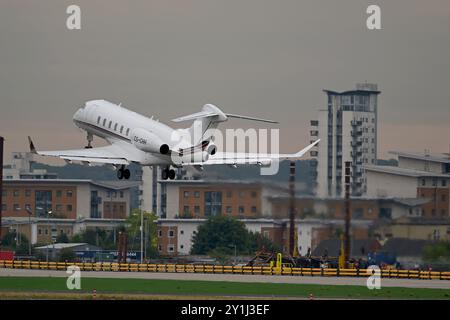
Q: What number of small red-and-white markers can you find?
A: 2